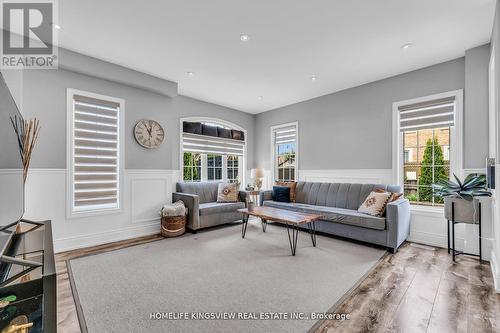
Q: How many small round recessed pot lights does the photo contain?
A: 6